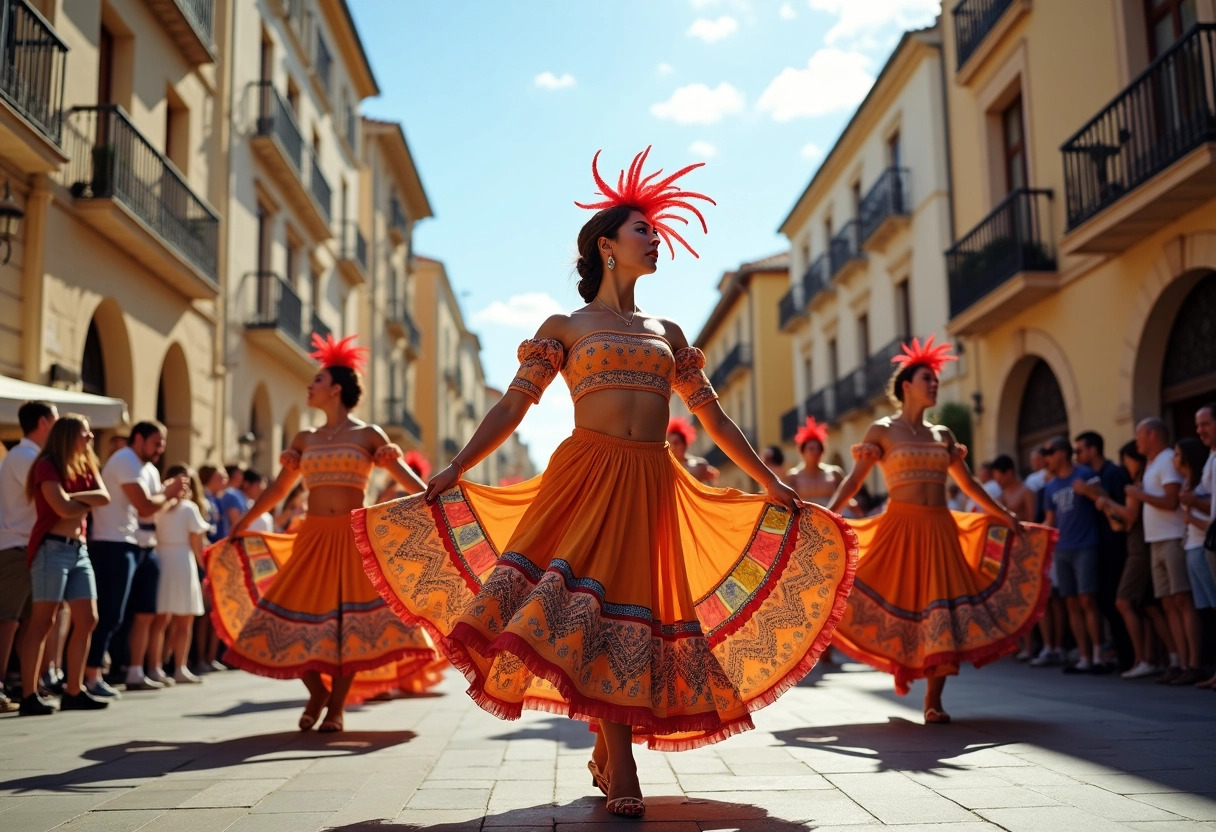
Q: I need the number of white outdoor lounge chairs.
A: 0